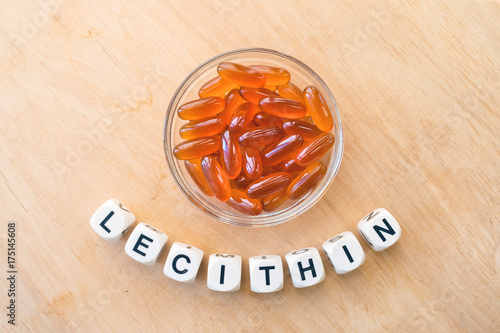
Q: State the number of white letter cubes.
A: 8